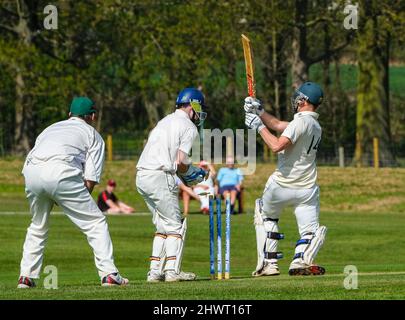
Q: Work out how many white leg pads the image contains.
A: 4